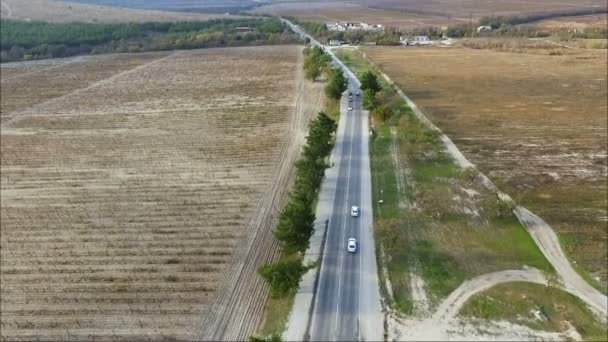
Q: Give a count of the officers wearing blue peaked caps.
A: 0